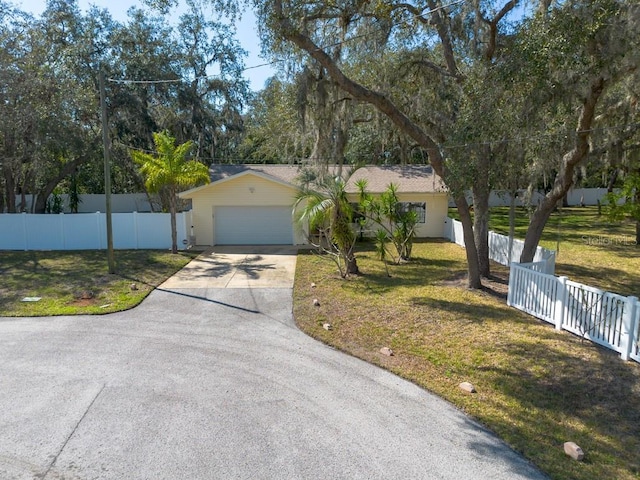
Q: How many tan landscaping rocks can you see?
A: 6